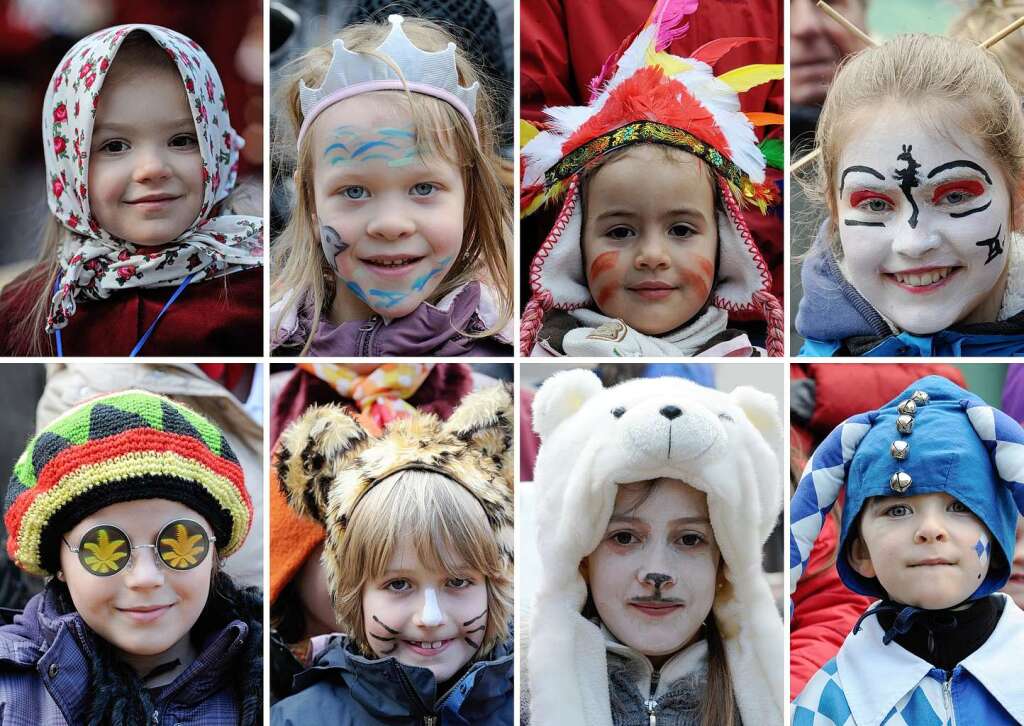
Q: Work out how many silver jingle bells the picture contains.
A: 5